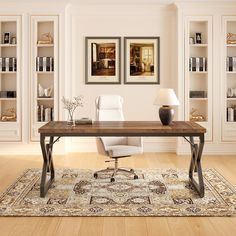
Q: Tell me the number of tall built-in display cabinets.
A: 4